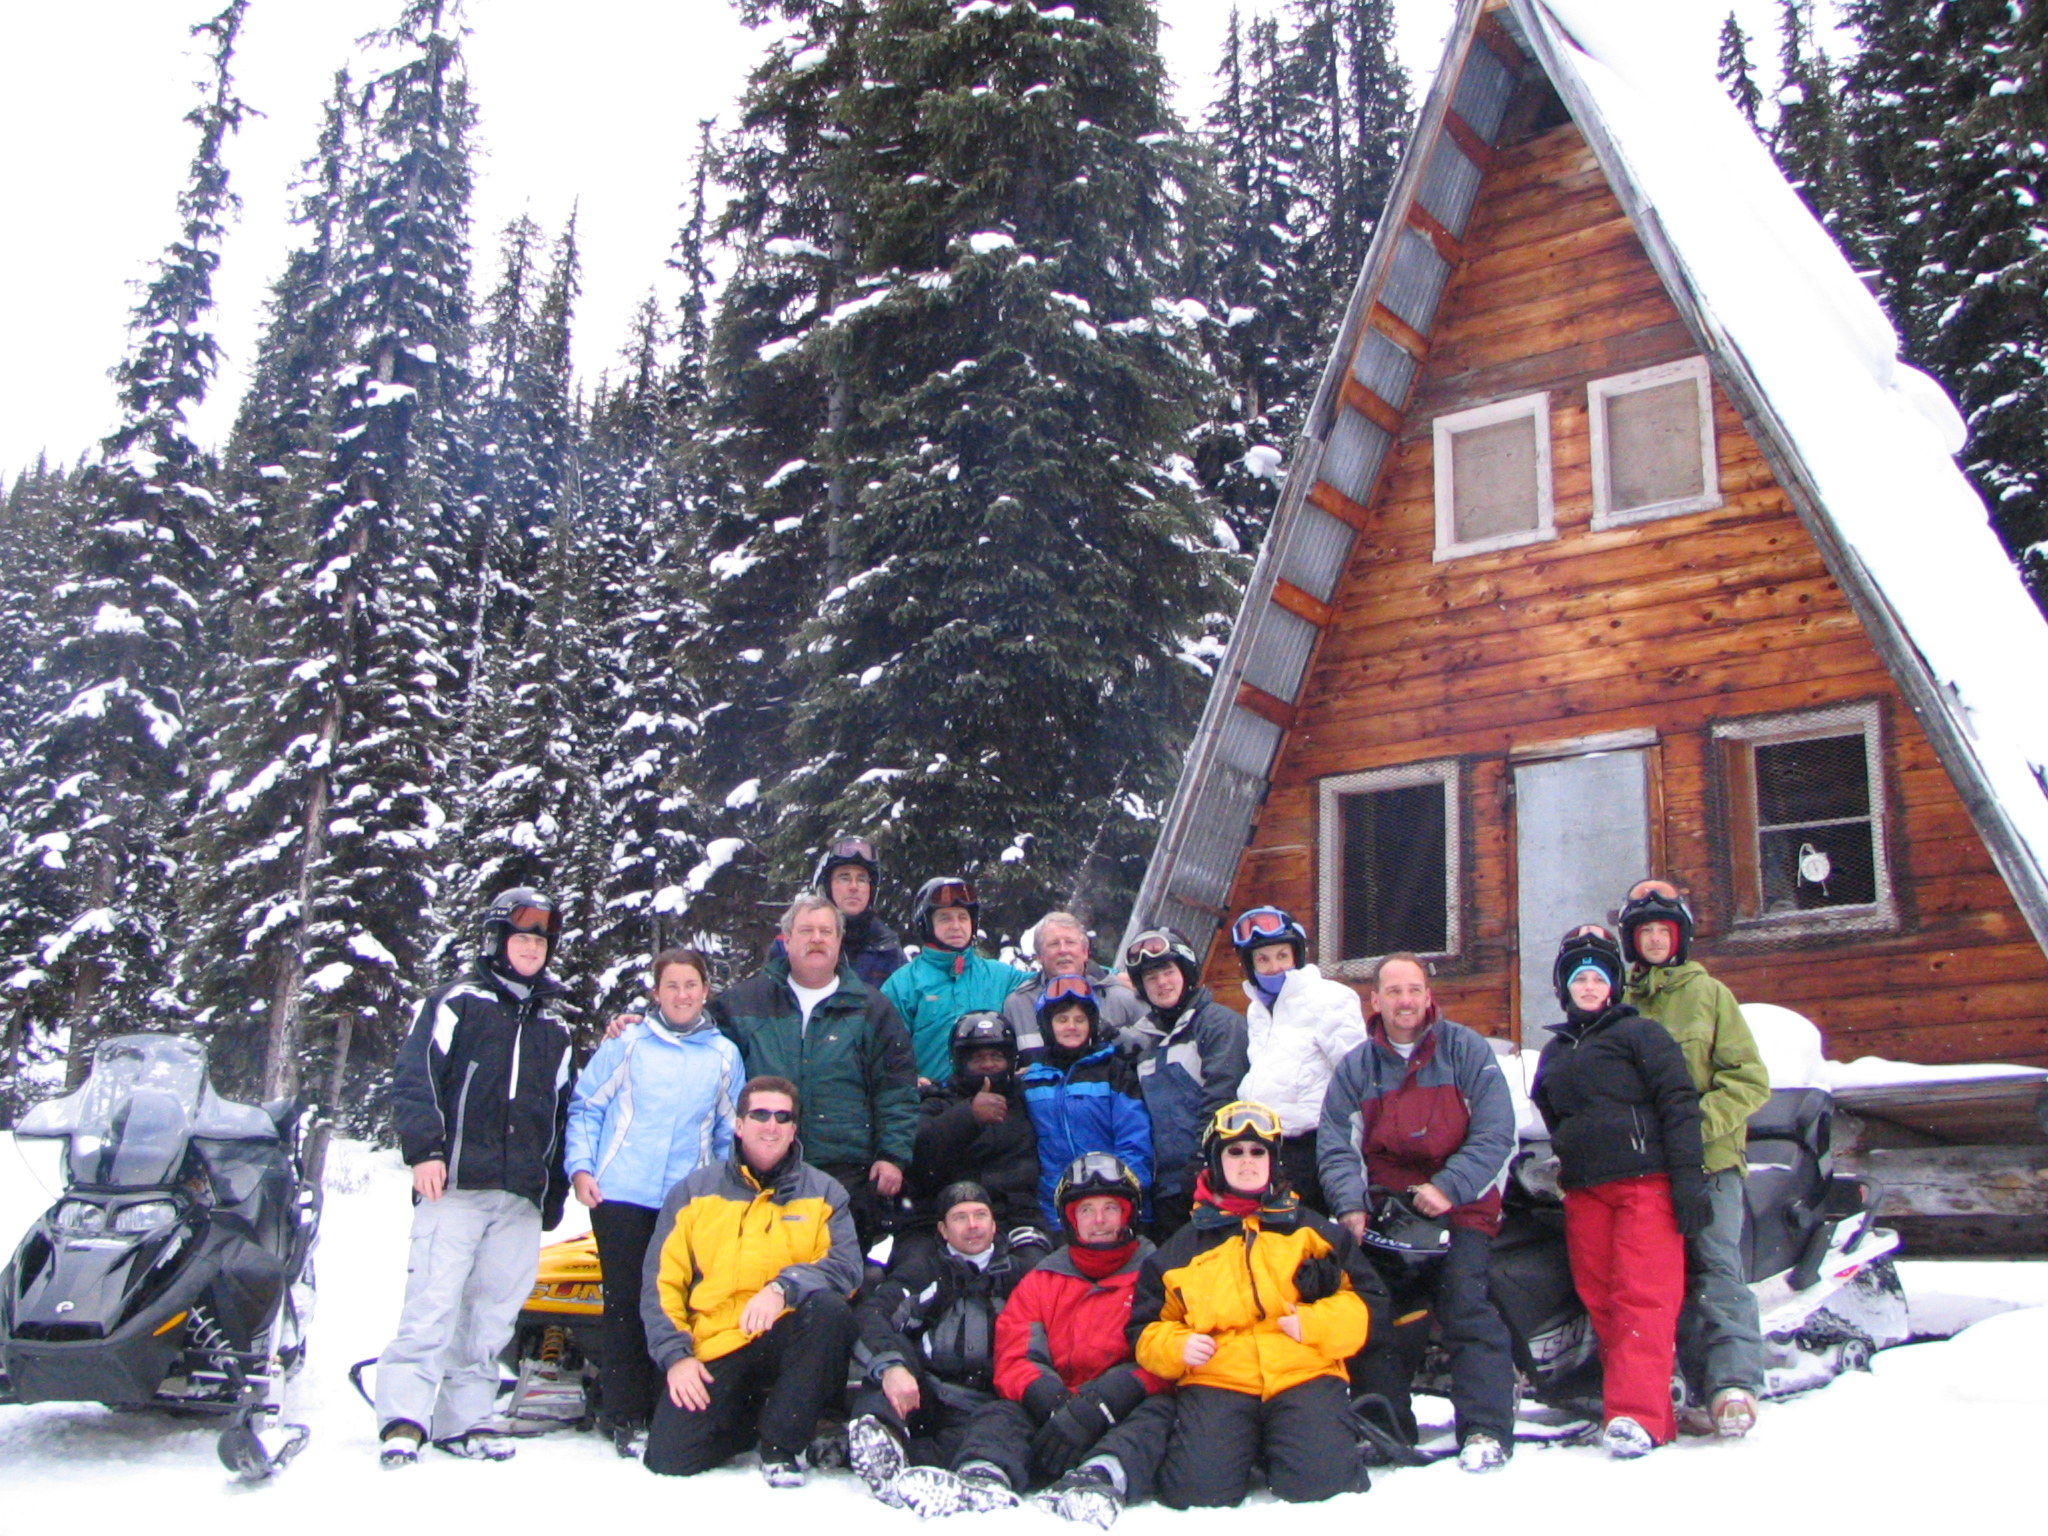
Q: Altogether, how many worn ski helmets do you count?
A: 11